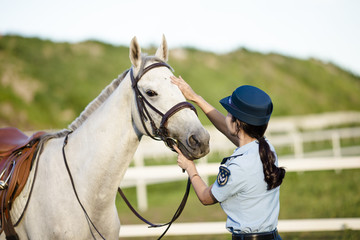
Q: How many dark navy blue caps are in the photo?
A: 1